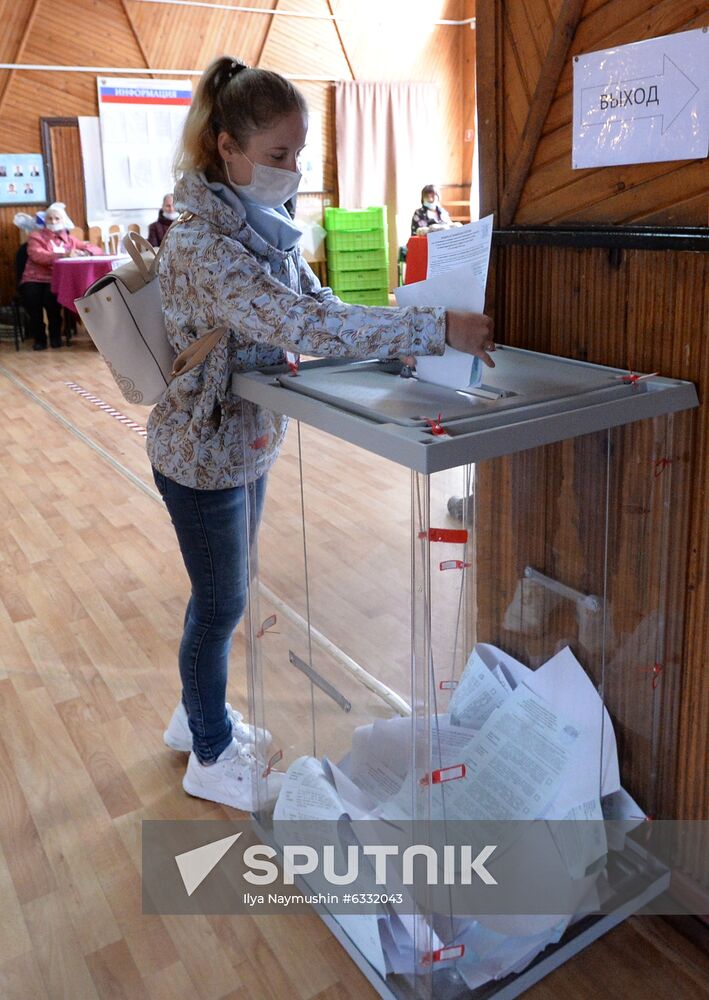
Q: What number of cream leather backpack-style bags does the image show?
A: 1